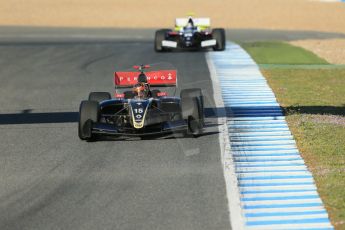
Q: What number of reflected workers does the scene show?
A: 0